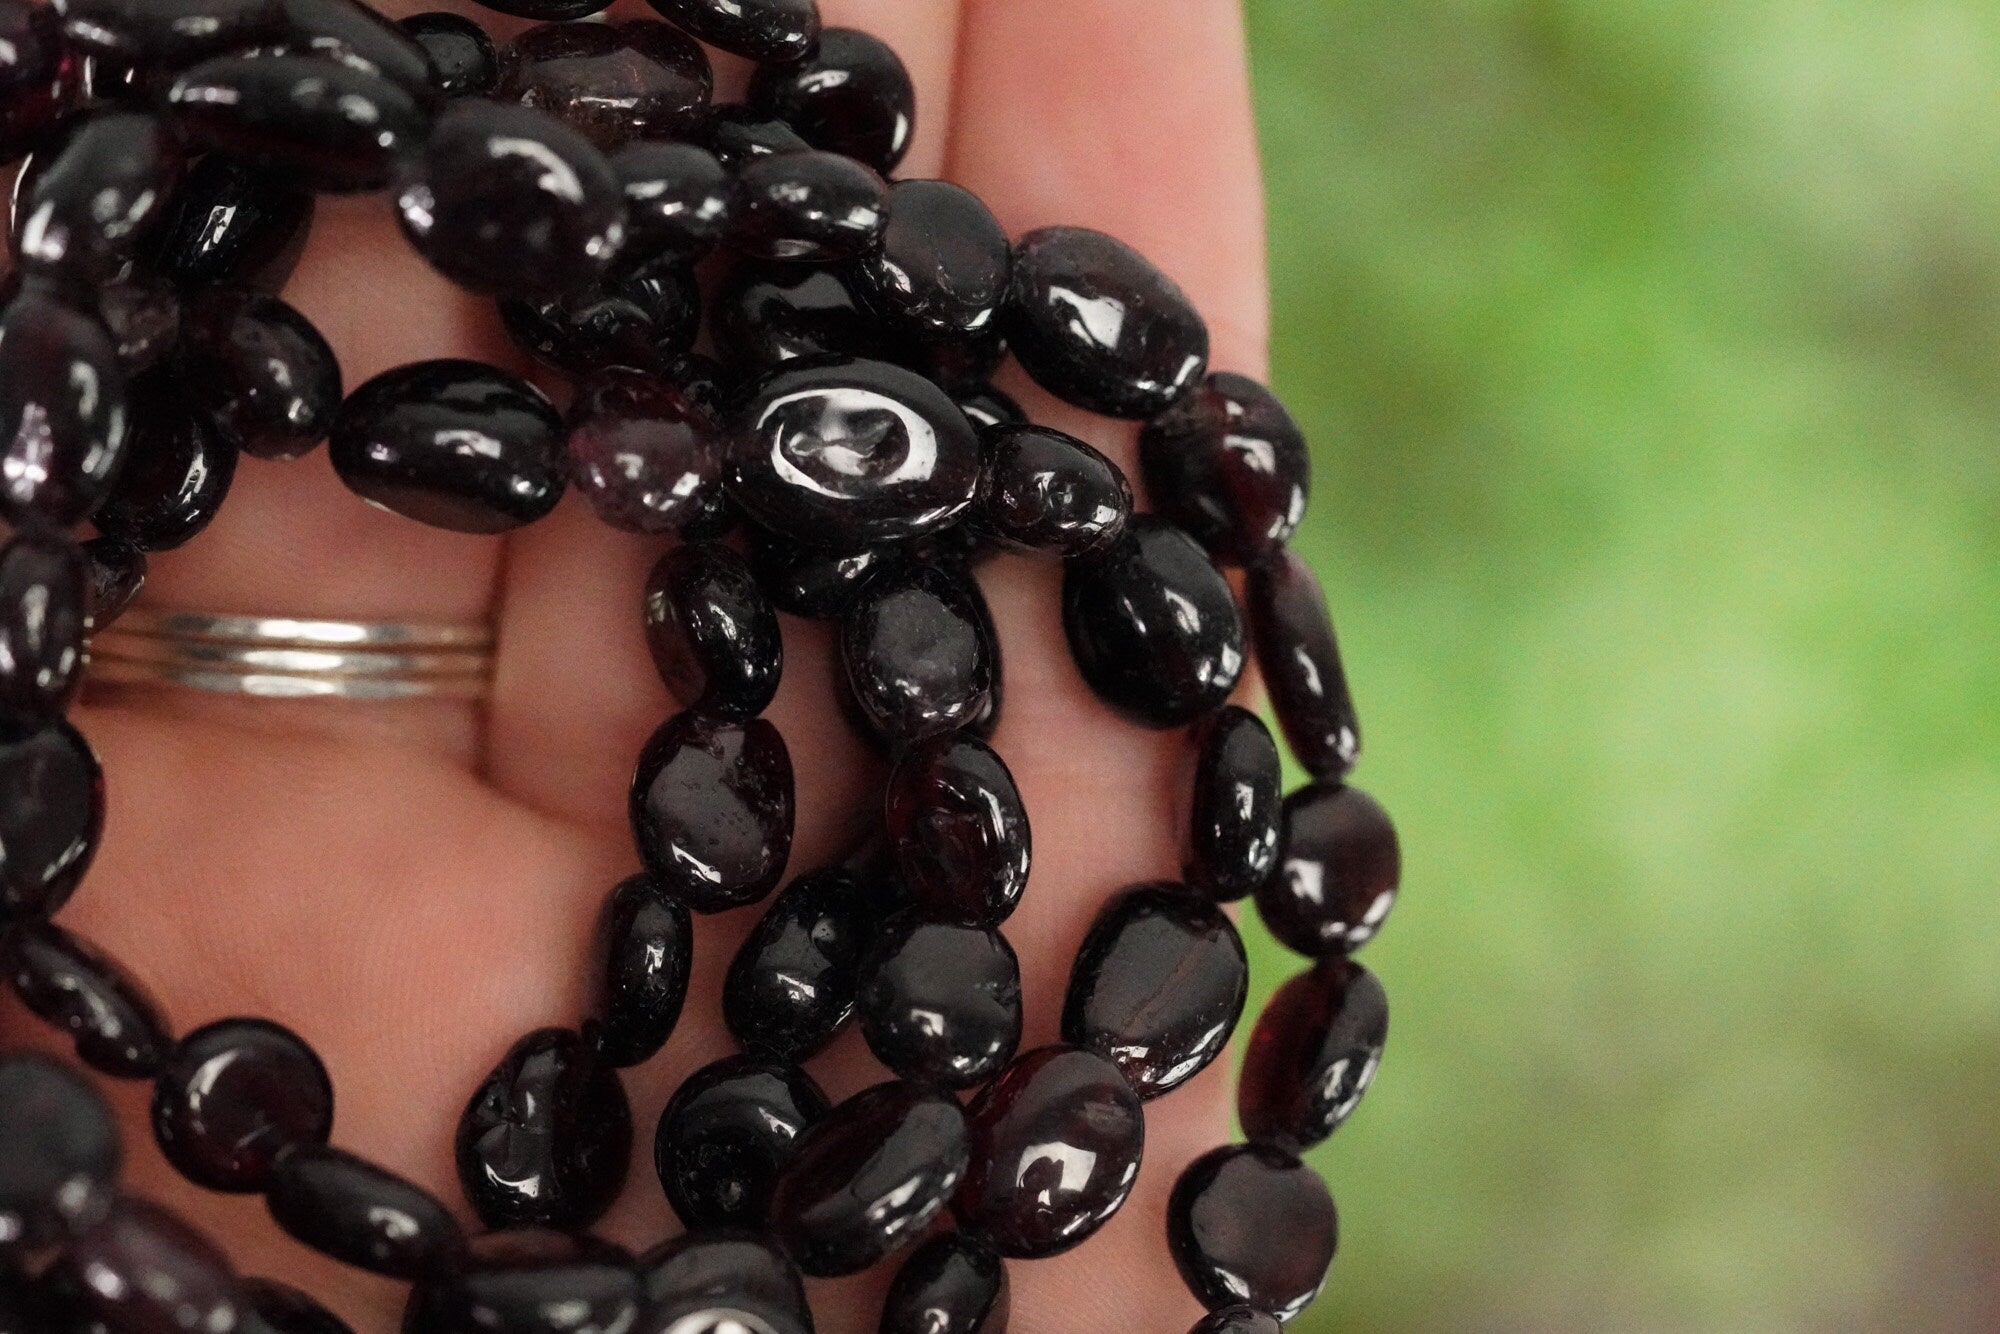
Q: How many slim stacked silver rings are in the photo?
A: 3